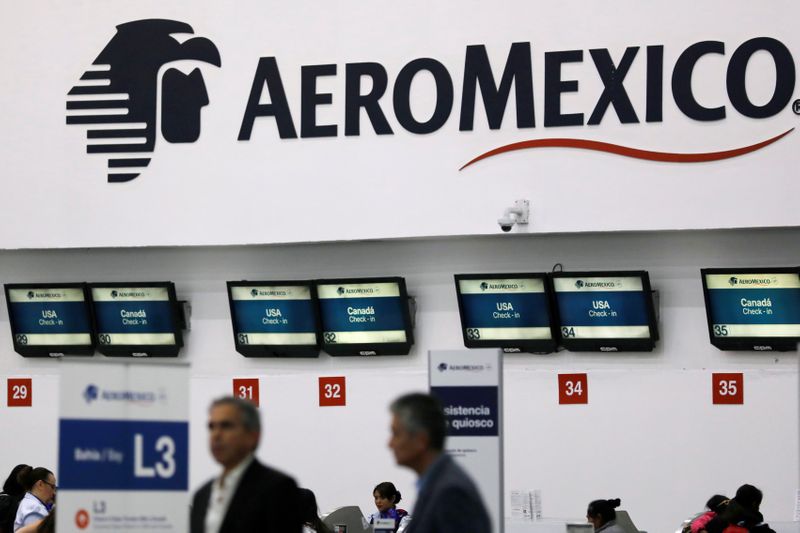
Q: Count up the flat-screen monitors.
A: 7